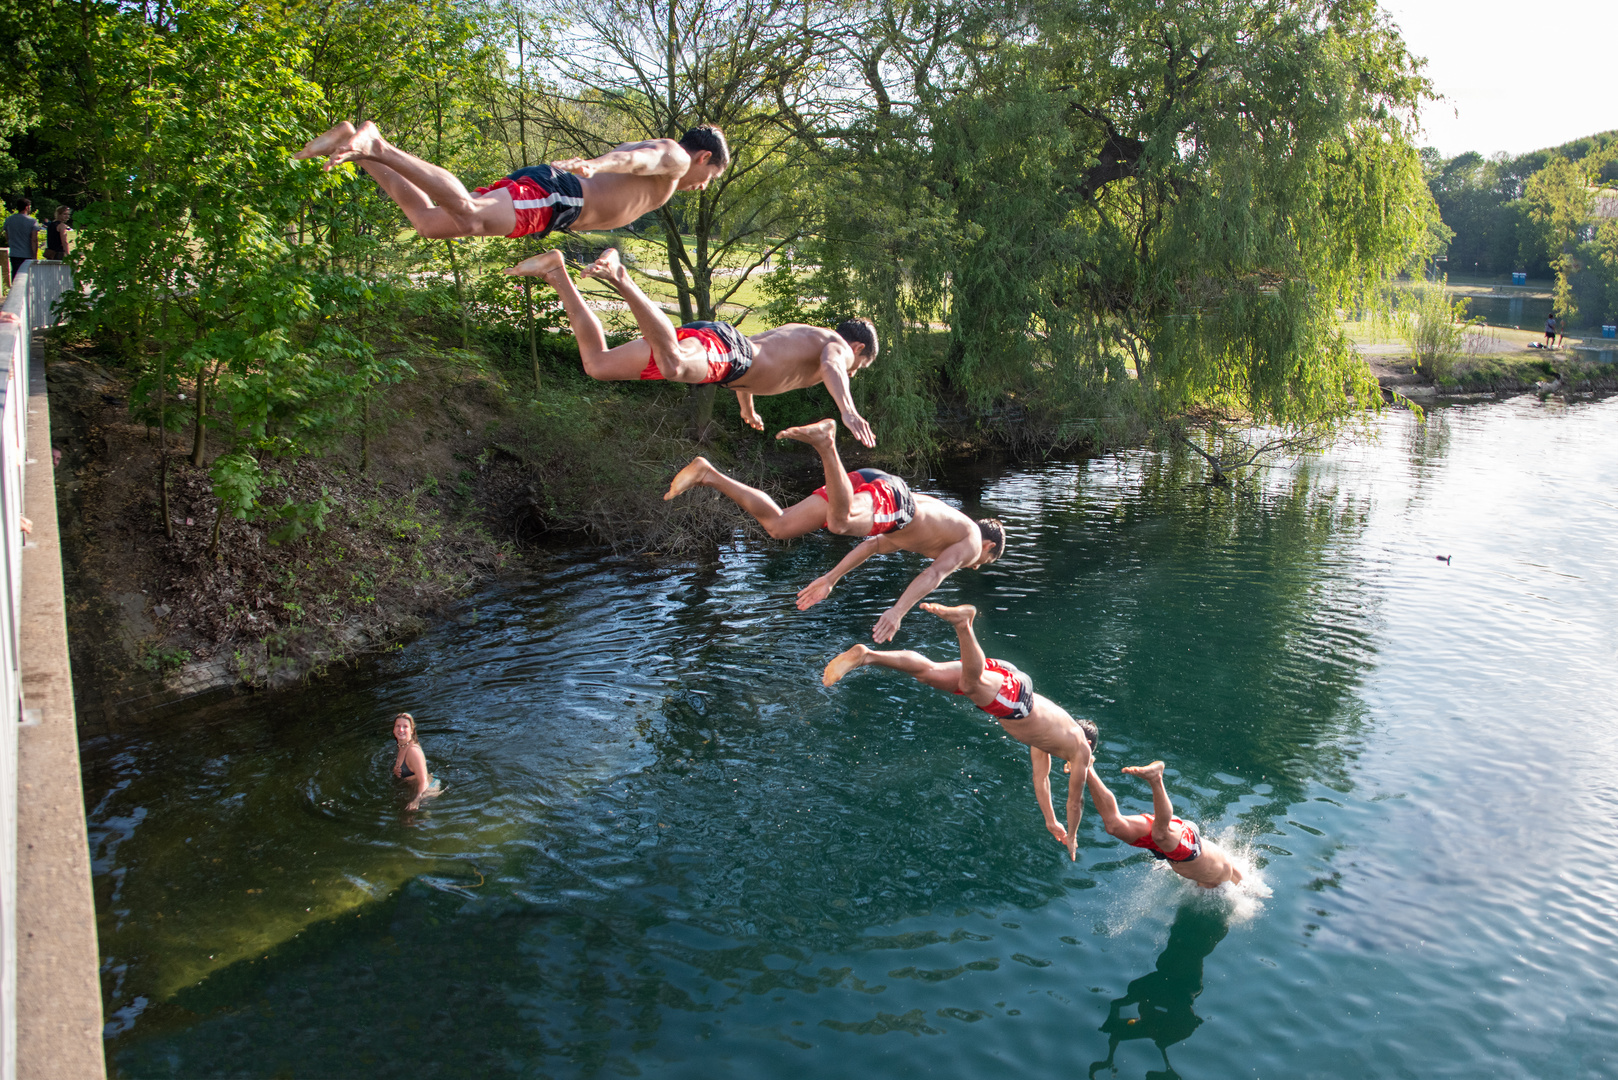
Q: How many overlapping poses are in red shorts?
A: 5